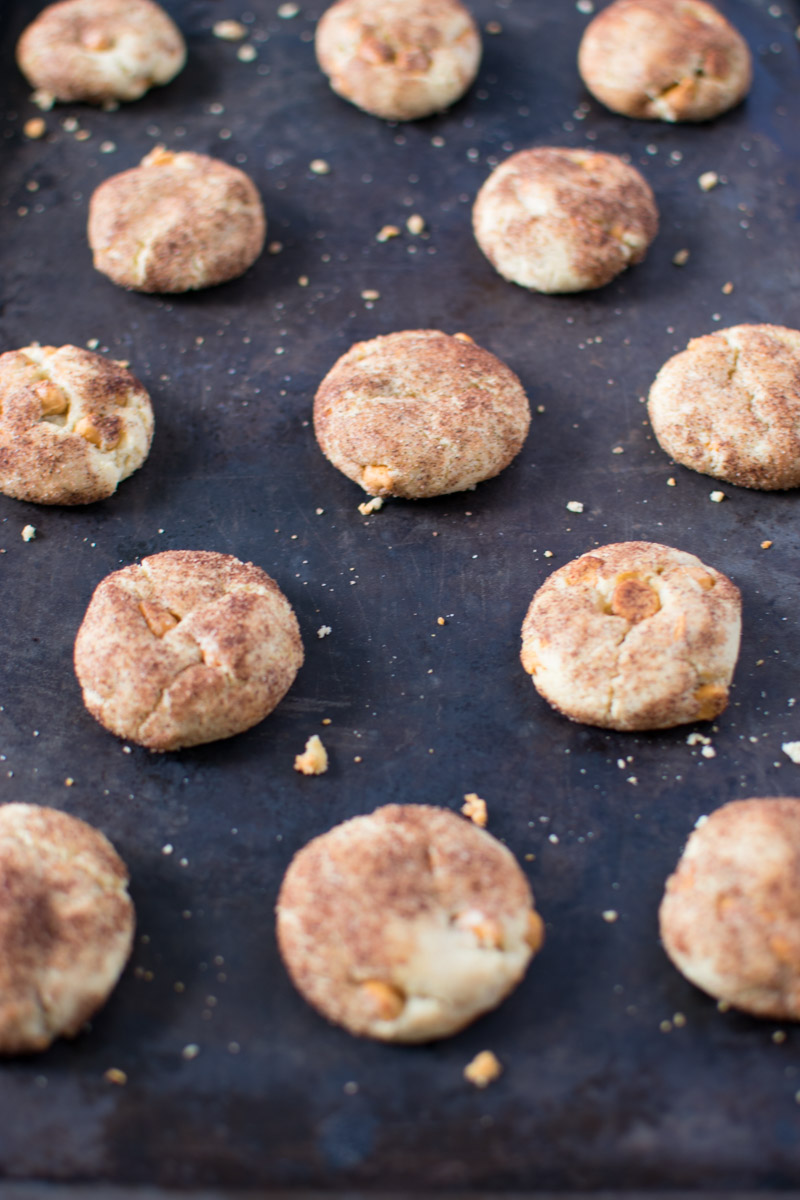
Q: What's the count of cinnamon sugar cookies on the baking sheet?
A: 13